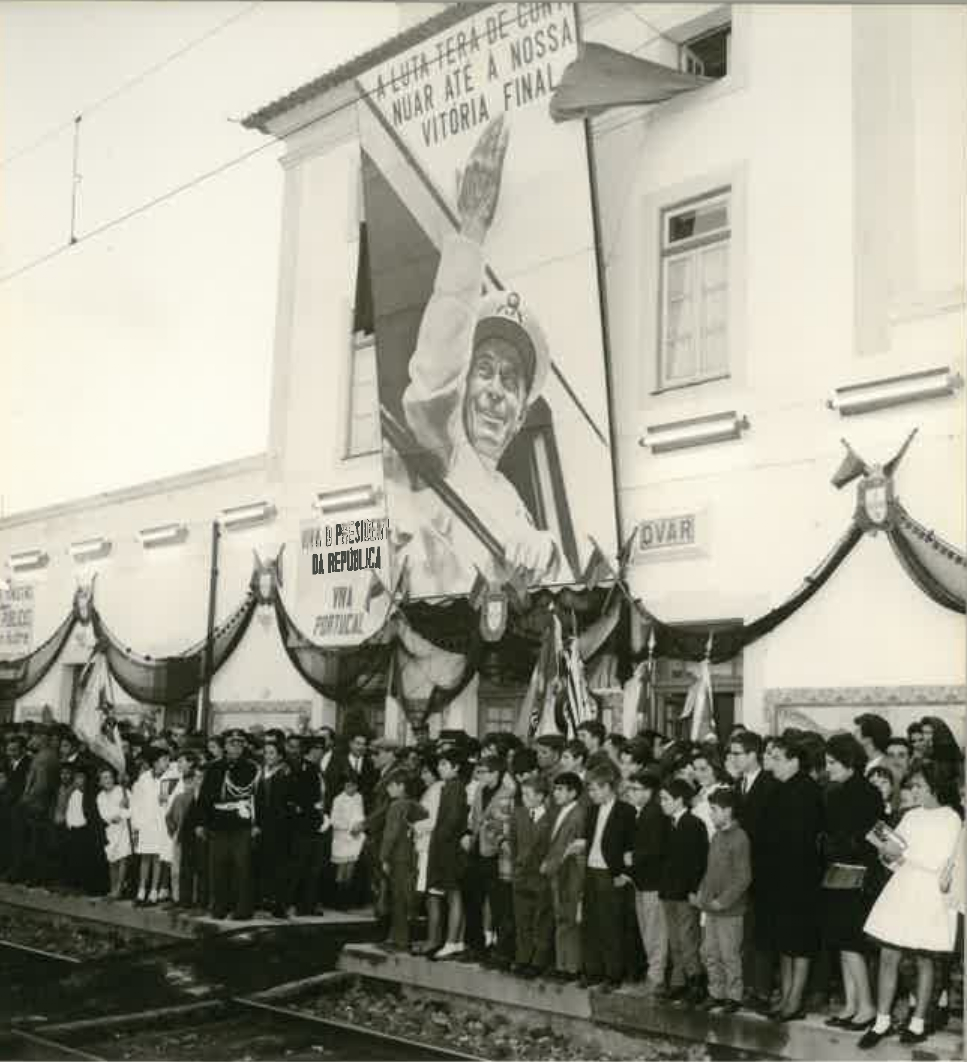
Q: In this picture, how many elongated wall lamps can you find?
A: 7